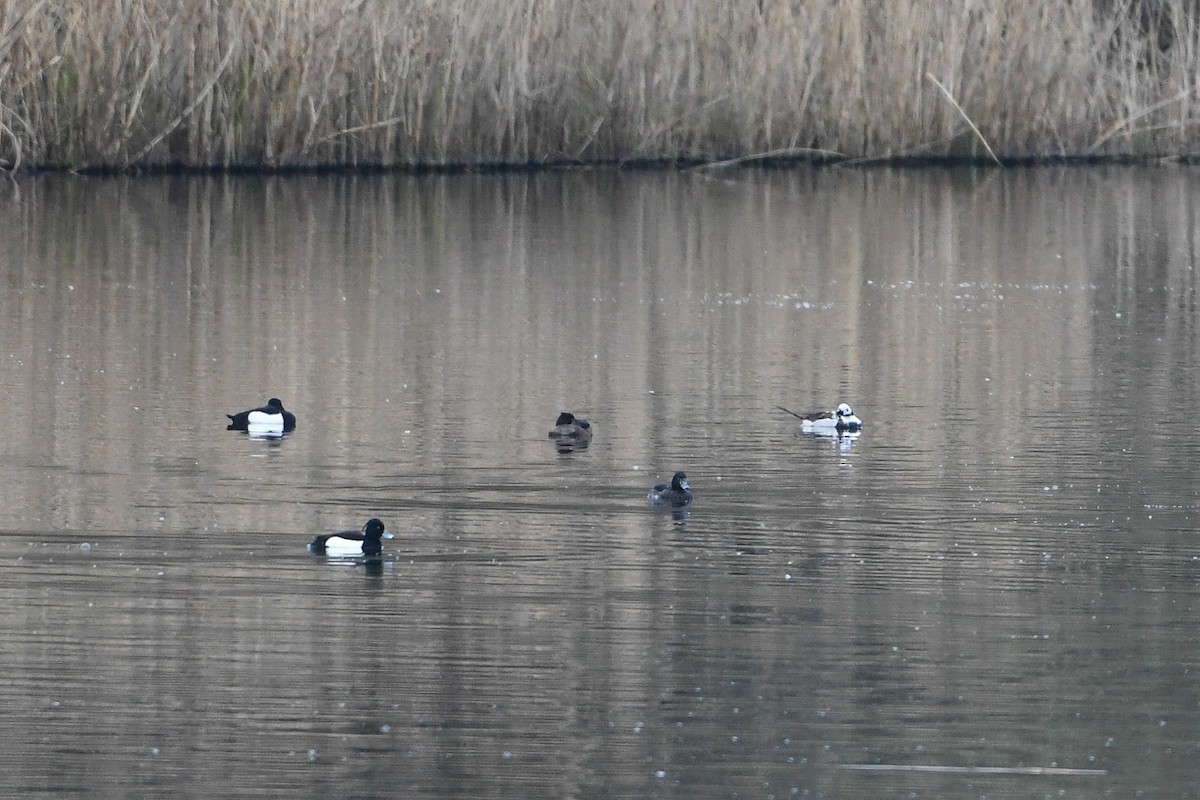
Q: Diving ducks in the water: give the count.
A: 5